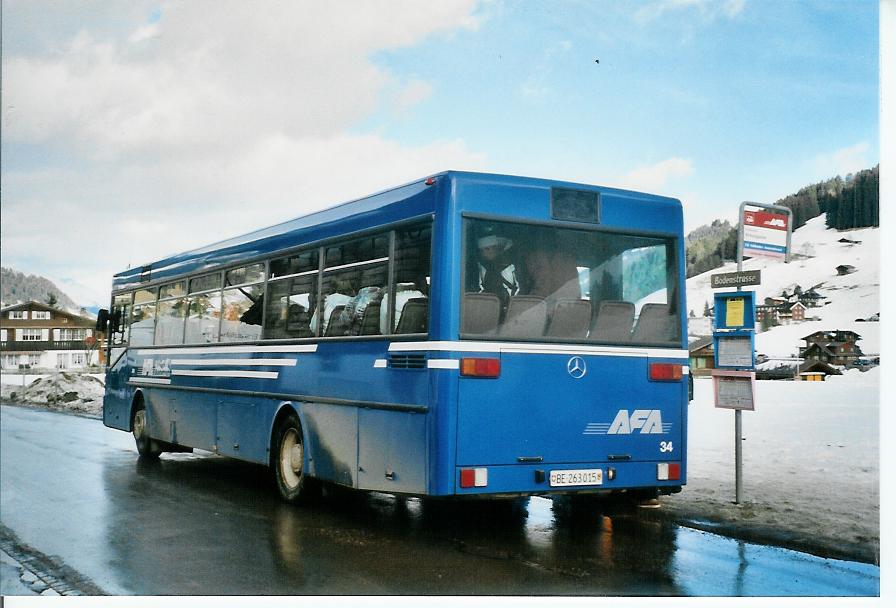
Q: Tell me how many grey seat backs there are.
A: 5